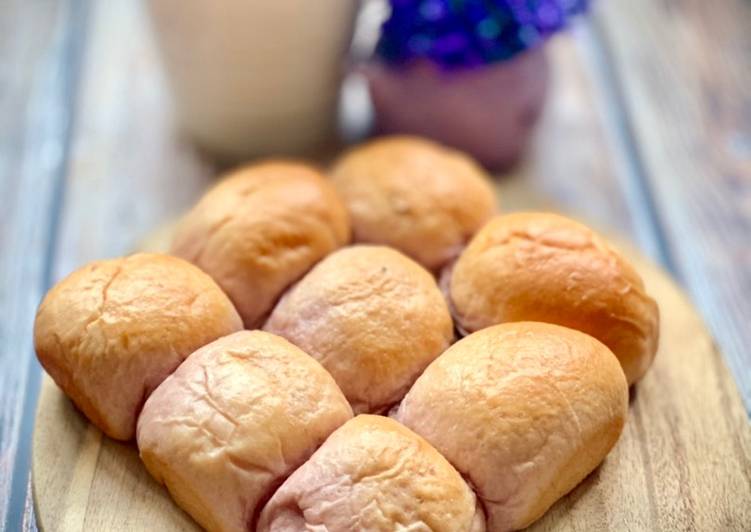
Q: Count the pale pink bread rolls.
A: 8